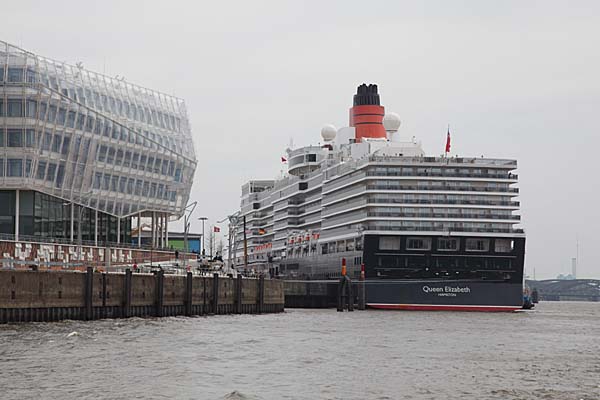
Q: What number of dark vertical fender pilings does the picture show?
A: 7